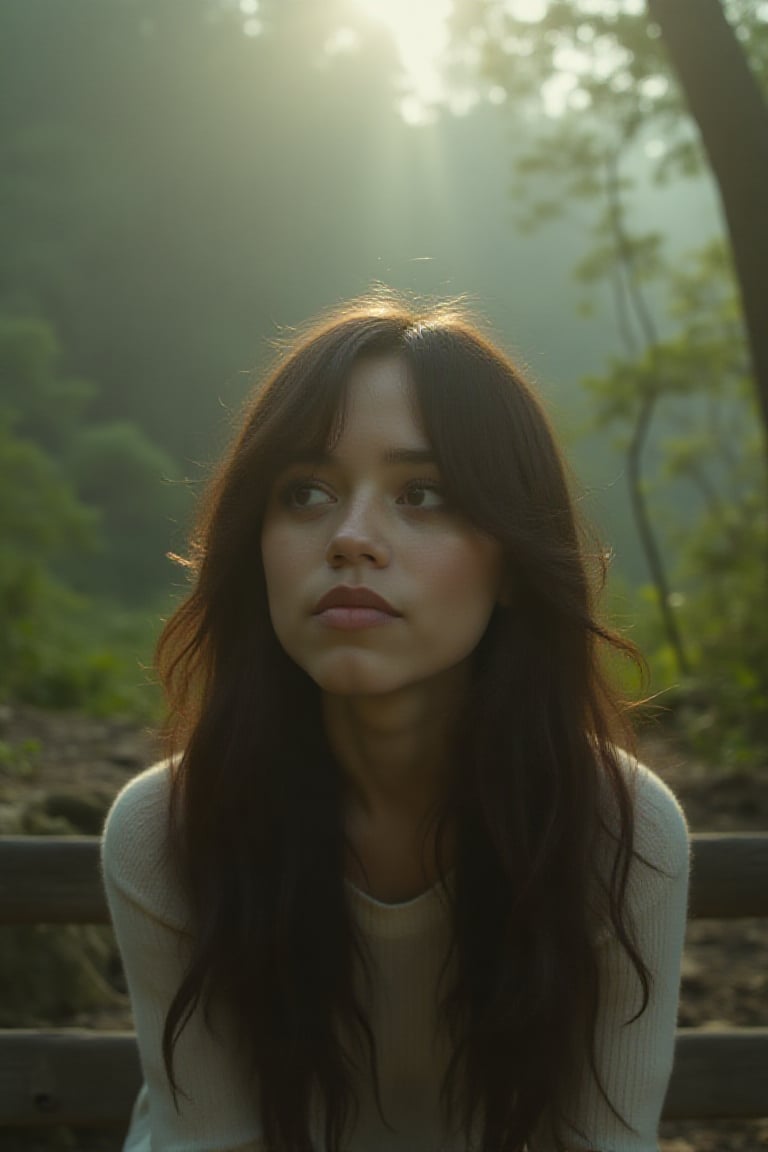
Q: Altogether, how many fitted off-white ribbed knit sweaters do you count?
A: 1